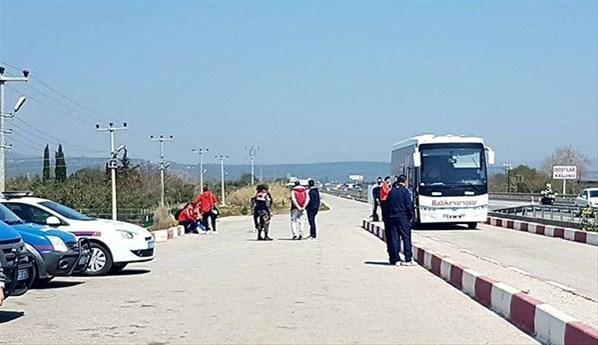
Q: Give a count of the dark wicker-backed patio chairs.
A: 0